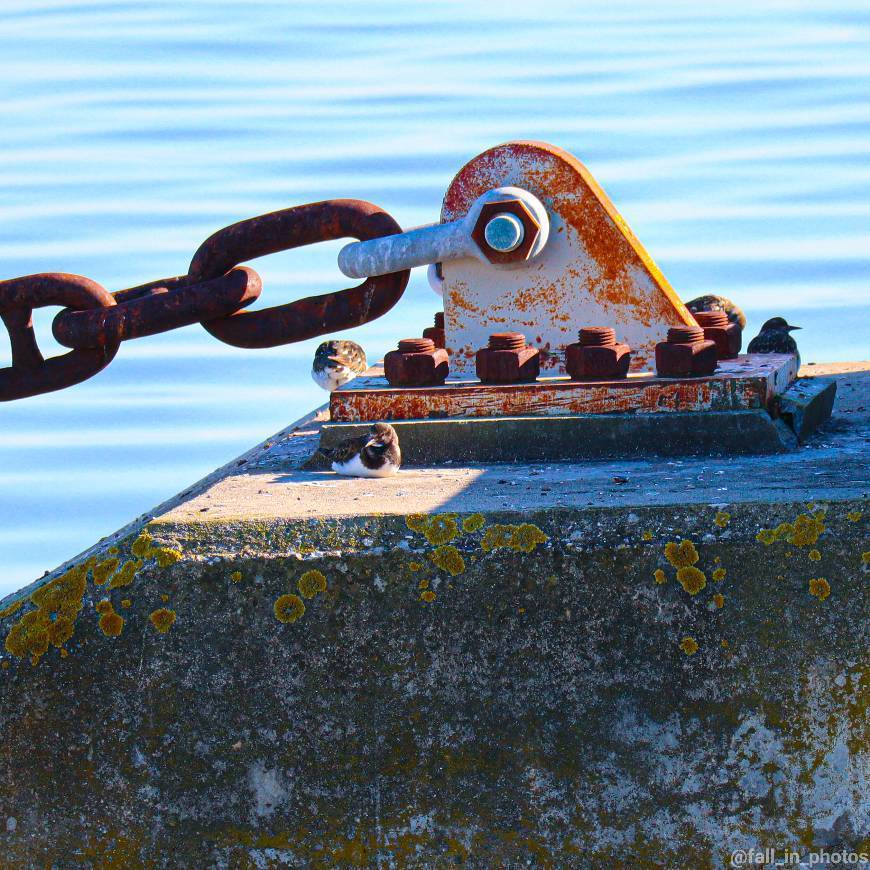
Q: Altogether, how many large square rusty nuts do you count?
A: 6